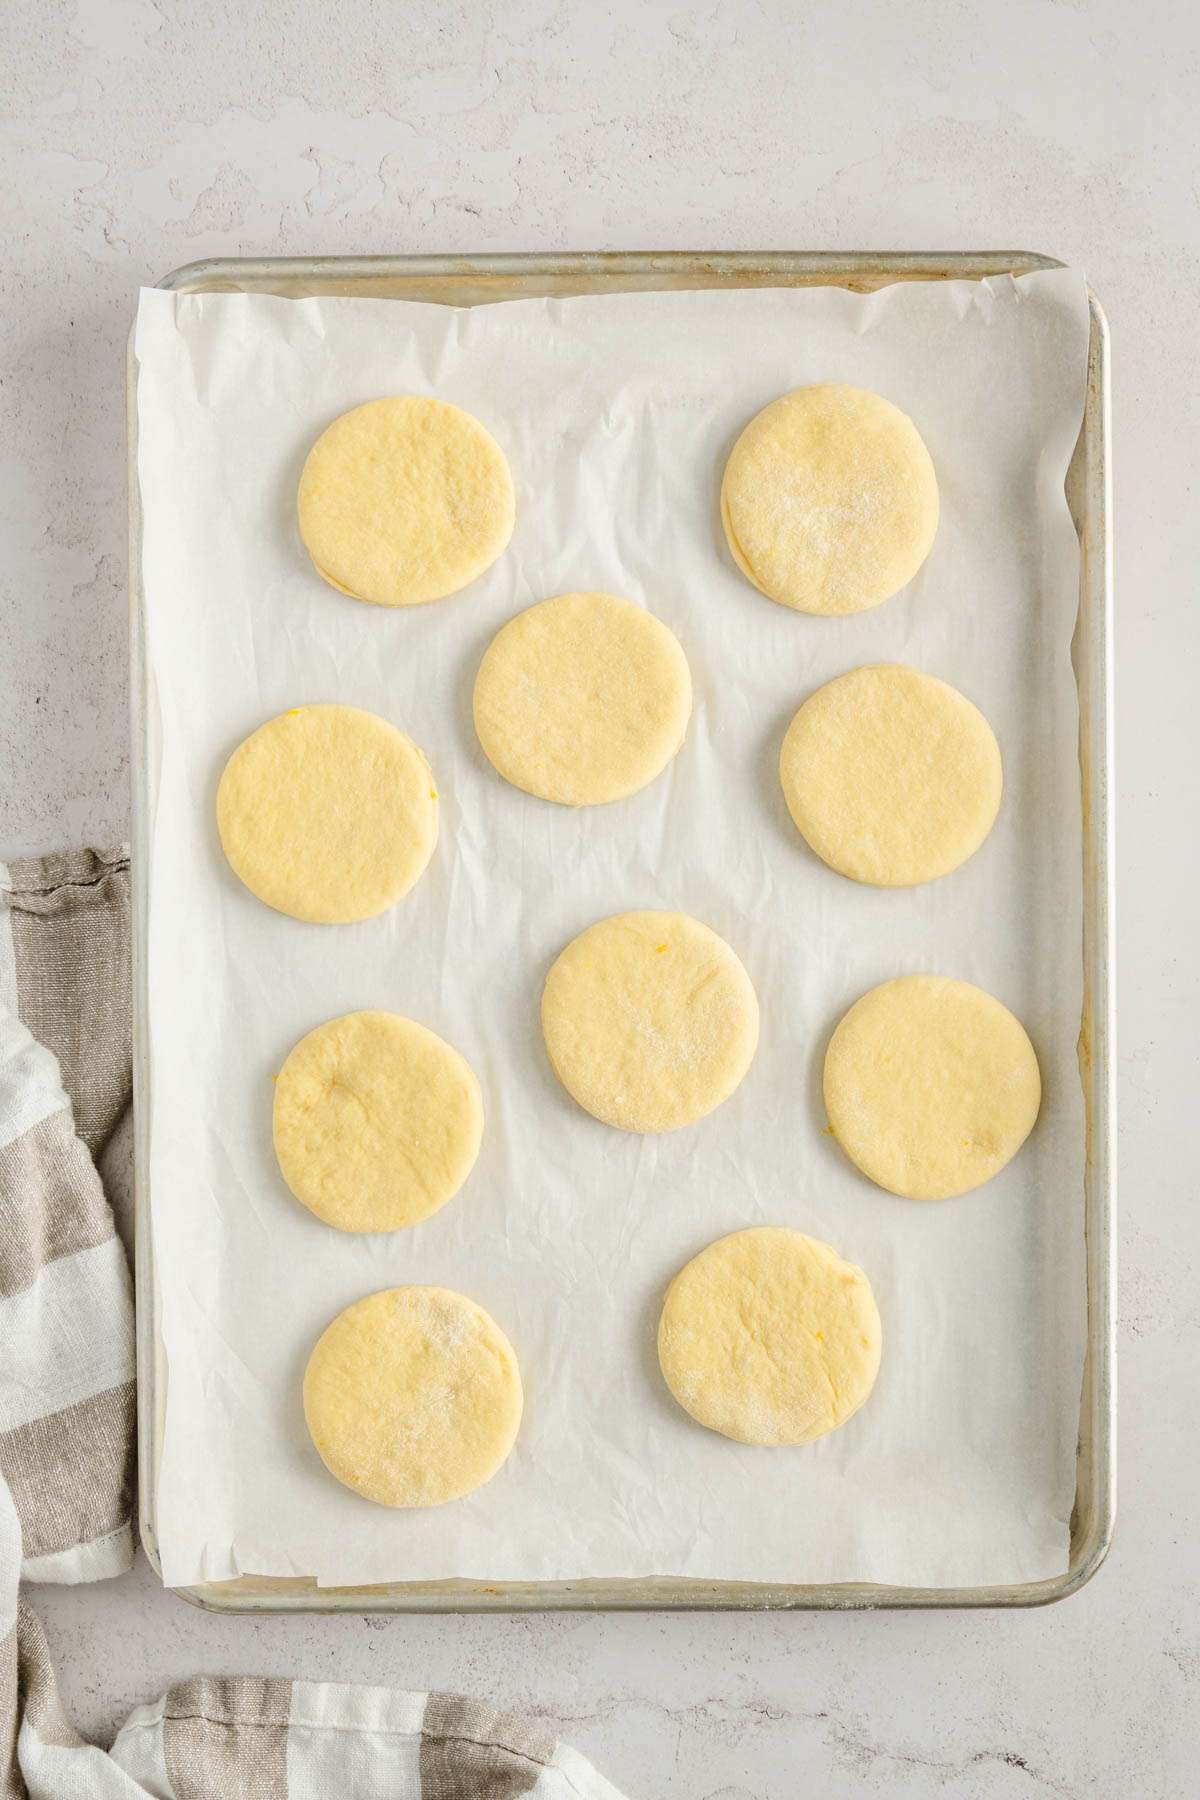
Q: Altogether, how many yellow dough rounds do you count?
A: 10